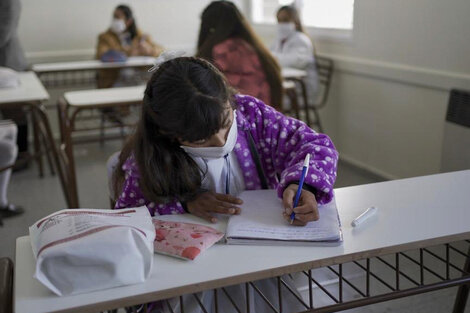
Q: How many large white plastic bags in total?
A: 1